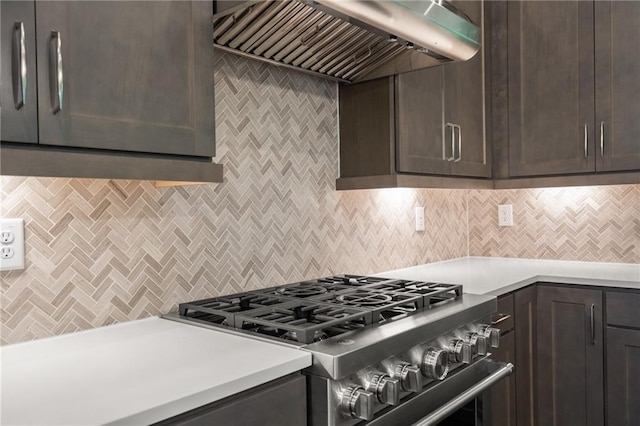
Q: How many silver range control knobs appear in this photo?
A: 7